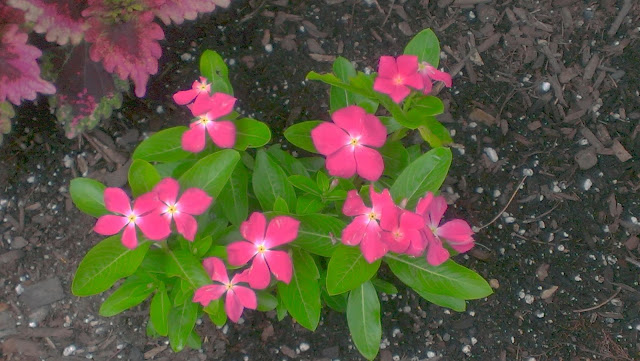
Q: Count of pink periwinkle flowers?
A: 12